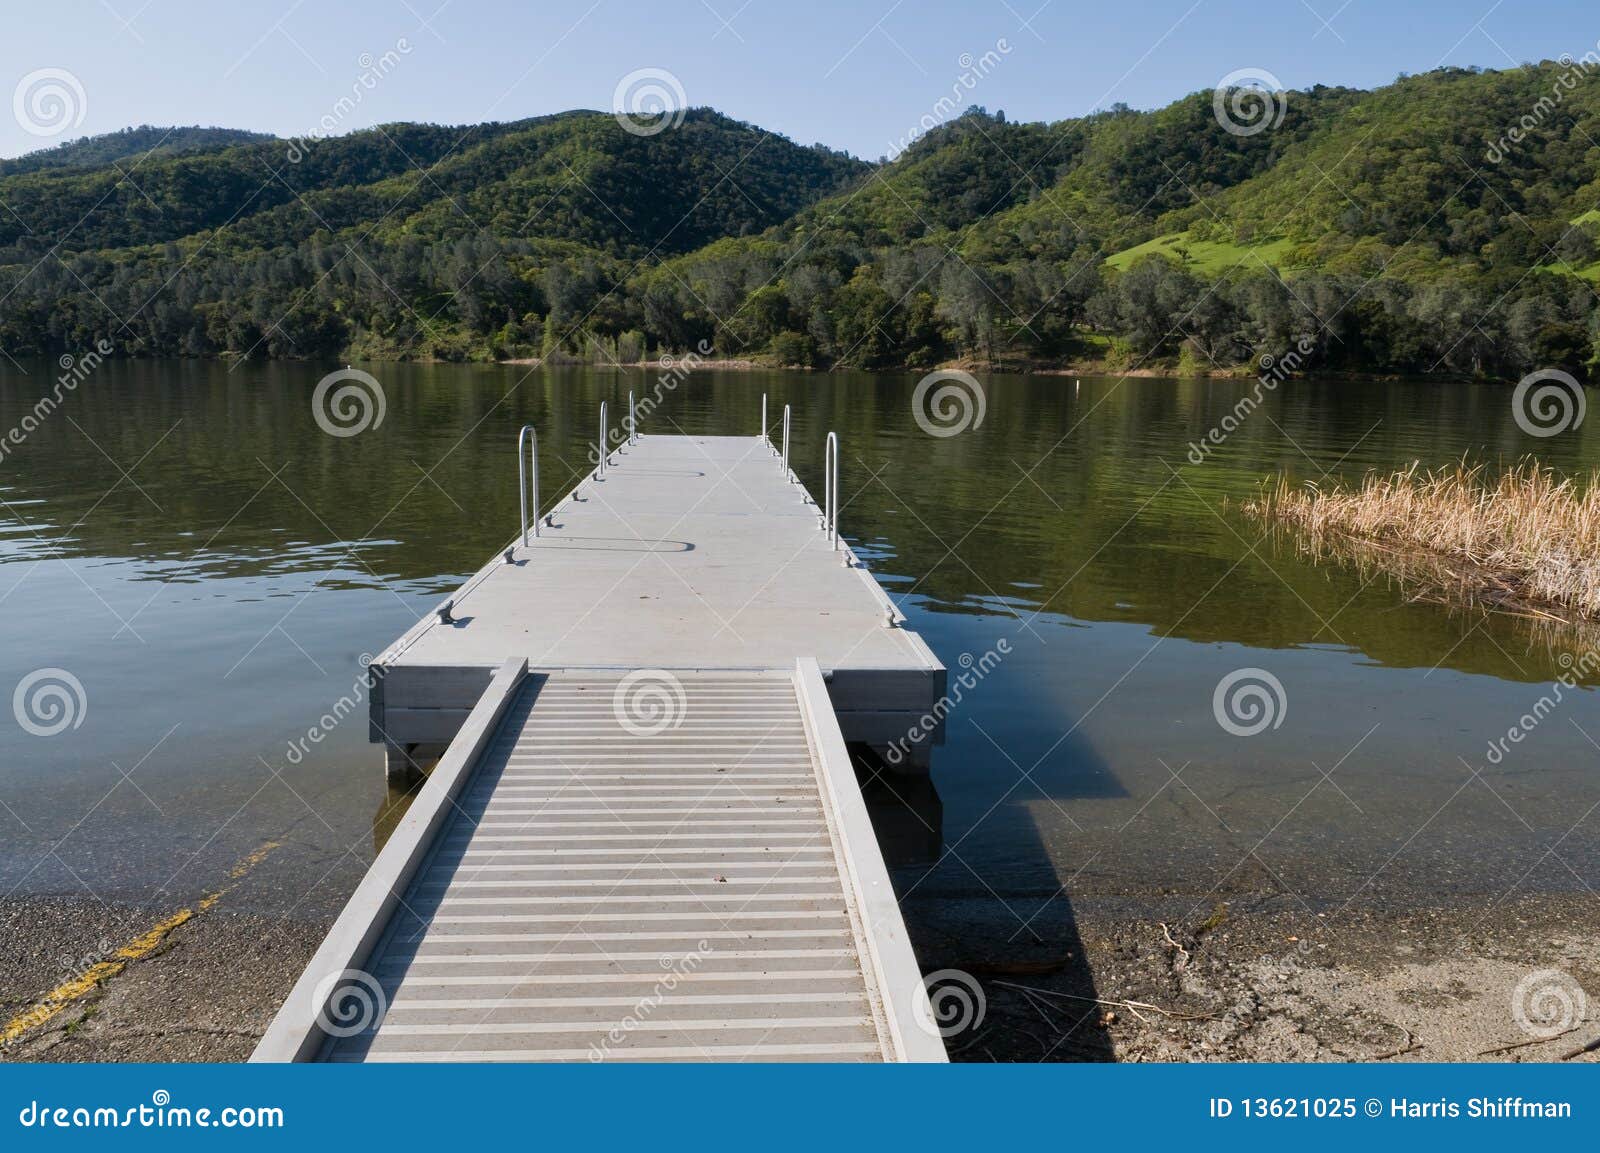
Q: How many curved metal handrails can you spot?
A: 6